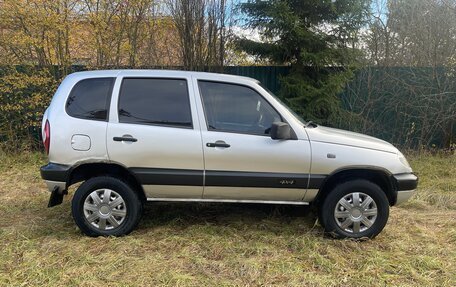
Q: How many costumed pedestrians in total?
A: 0